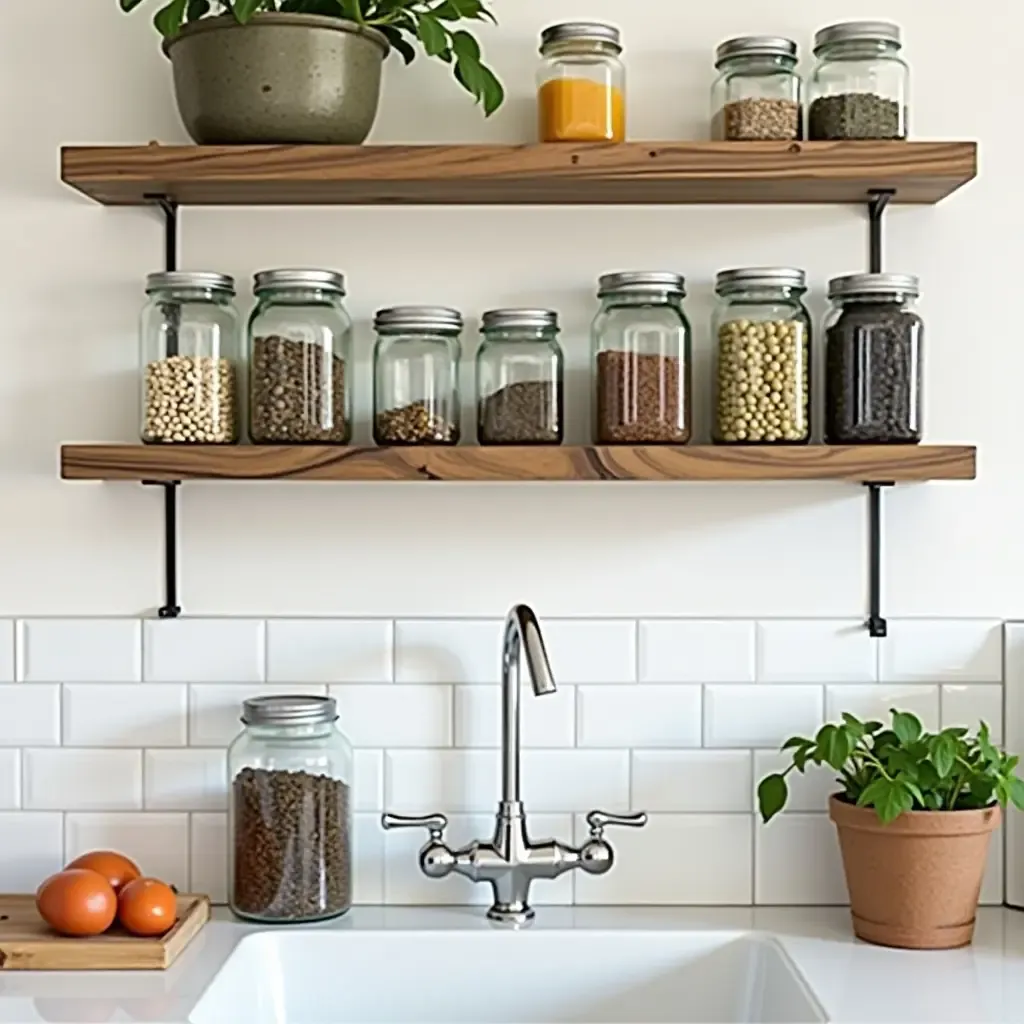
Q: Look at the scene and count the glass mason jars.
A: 11